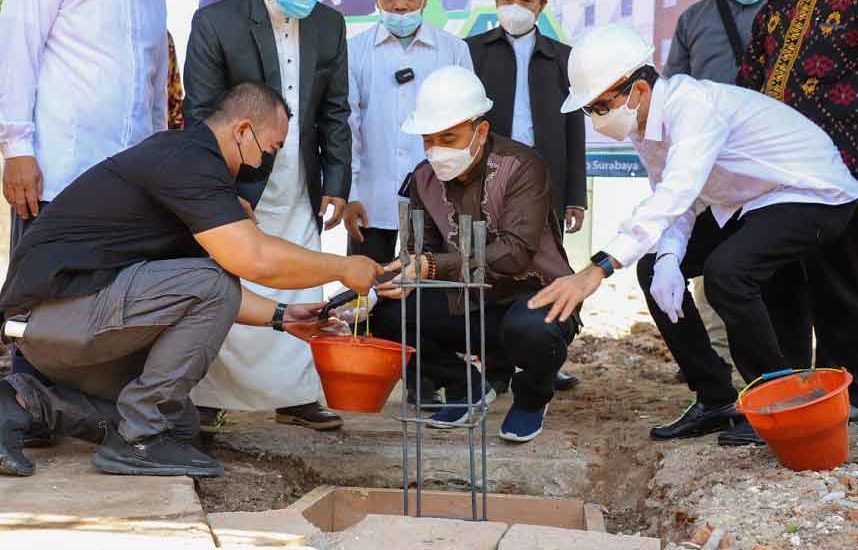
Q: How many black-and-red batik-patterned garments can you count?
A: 1